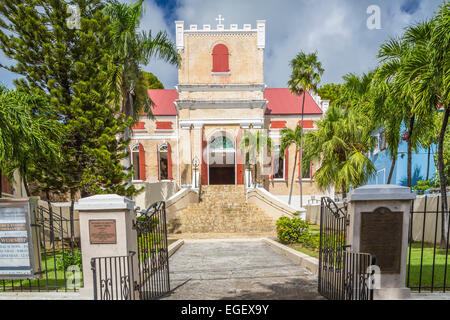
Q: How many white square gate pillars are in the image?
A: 2